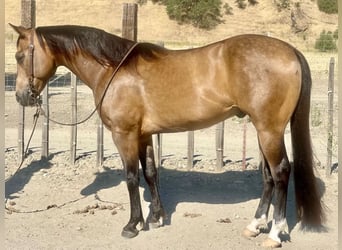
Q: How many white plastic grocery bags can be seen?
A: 0